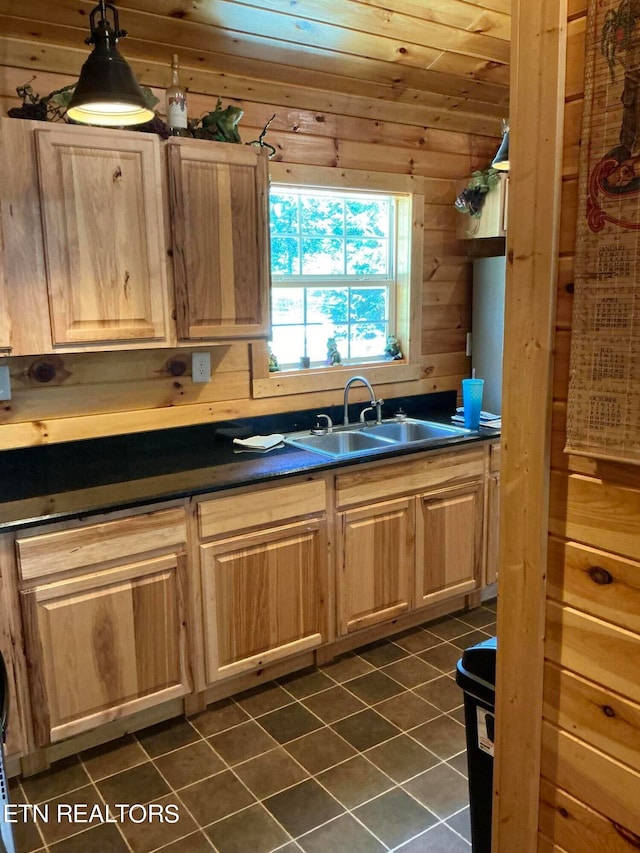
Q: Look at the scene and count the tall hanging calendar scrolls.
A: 1